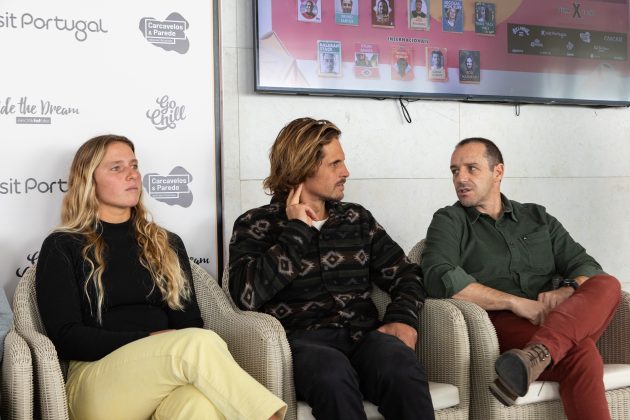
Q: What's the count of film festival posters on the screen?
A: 11